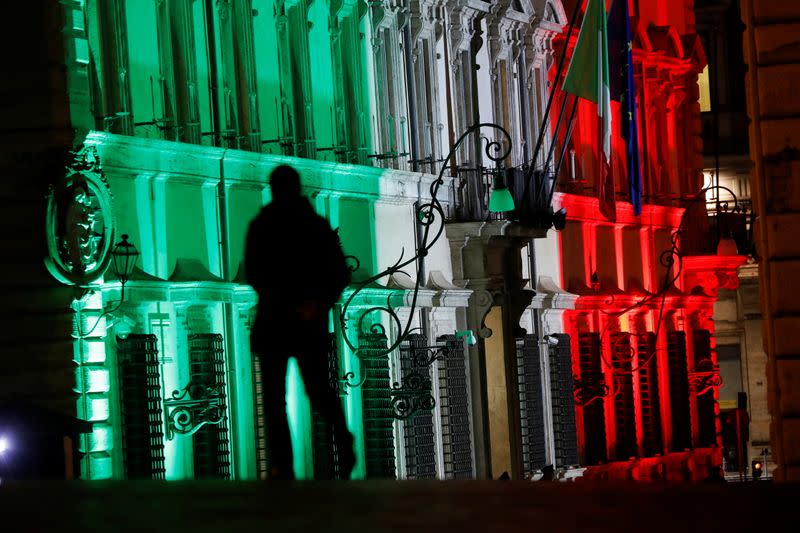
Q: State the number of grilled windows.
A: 14